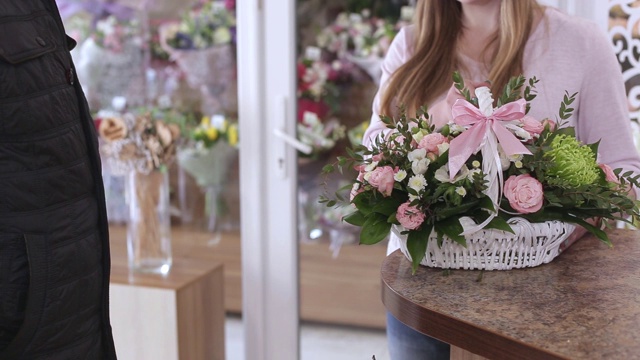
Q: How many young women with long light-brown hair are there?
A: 1